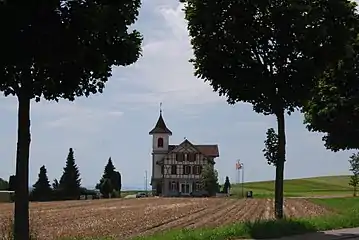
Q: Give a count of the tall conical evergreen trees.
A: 3